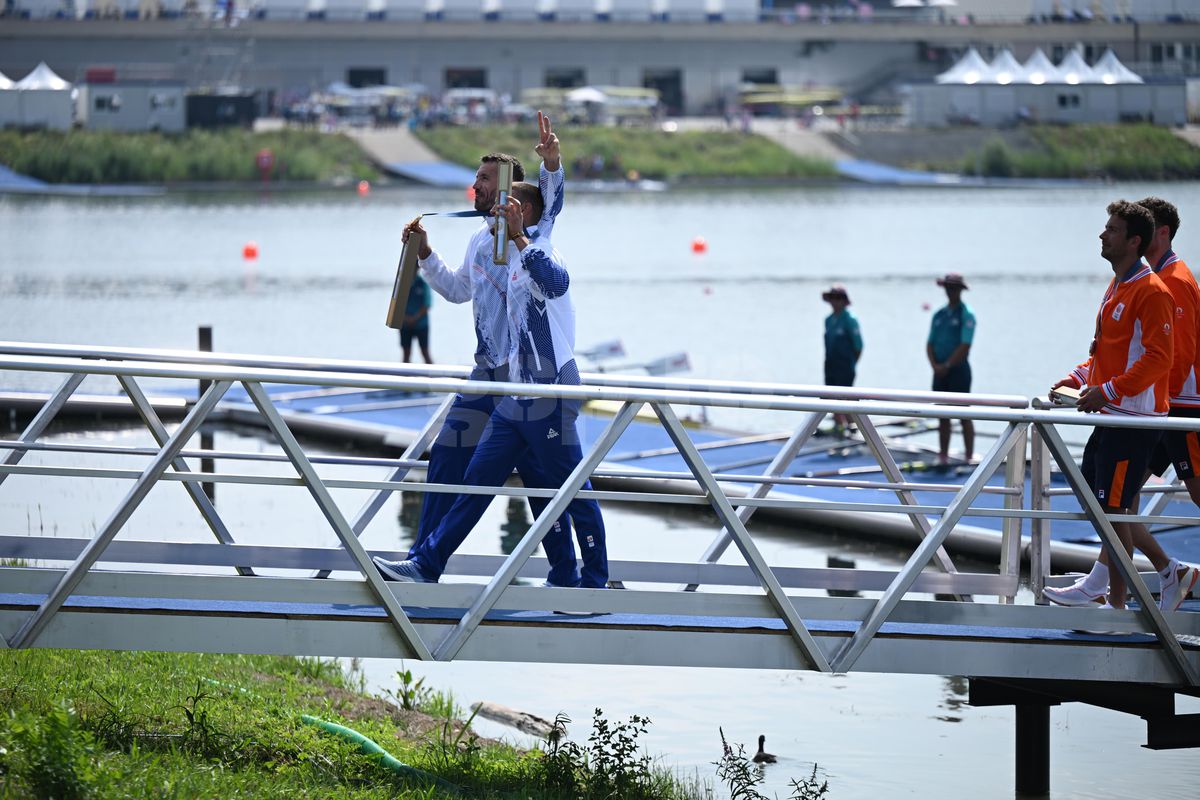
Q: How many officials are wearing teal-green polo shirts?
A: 3